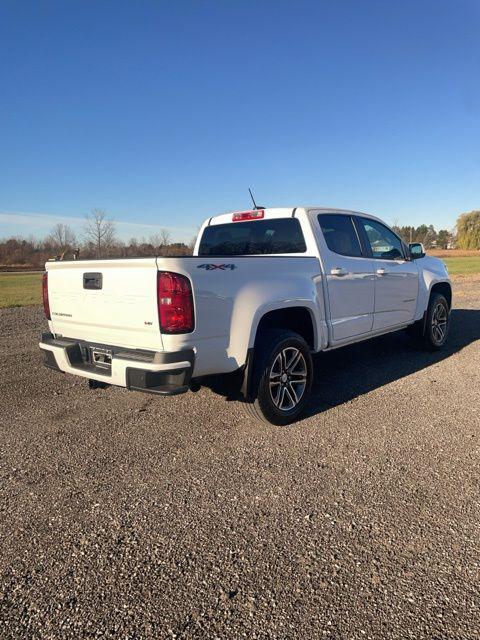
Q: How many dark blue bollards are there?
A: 0